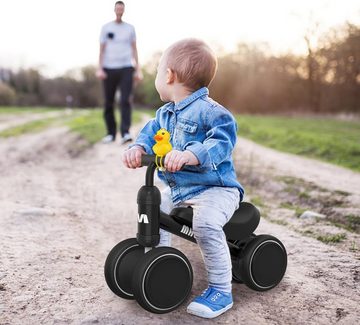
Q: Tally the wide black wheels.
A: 4